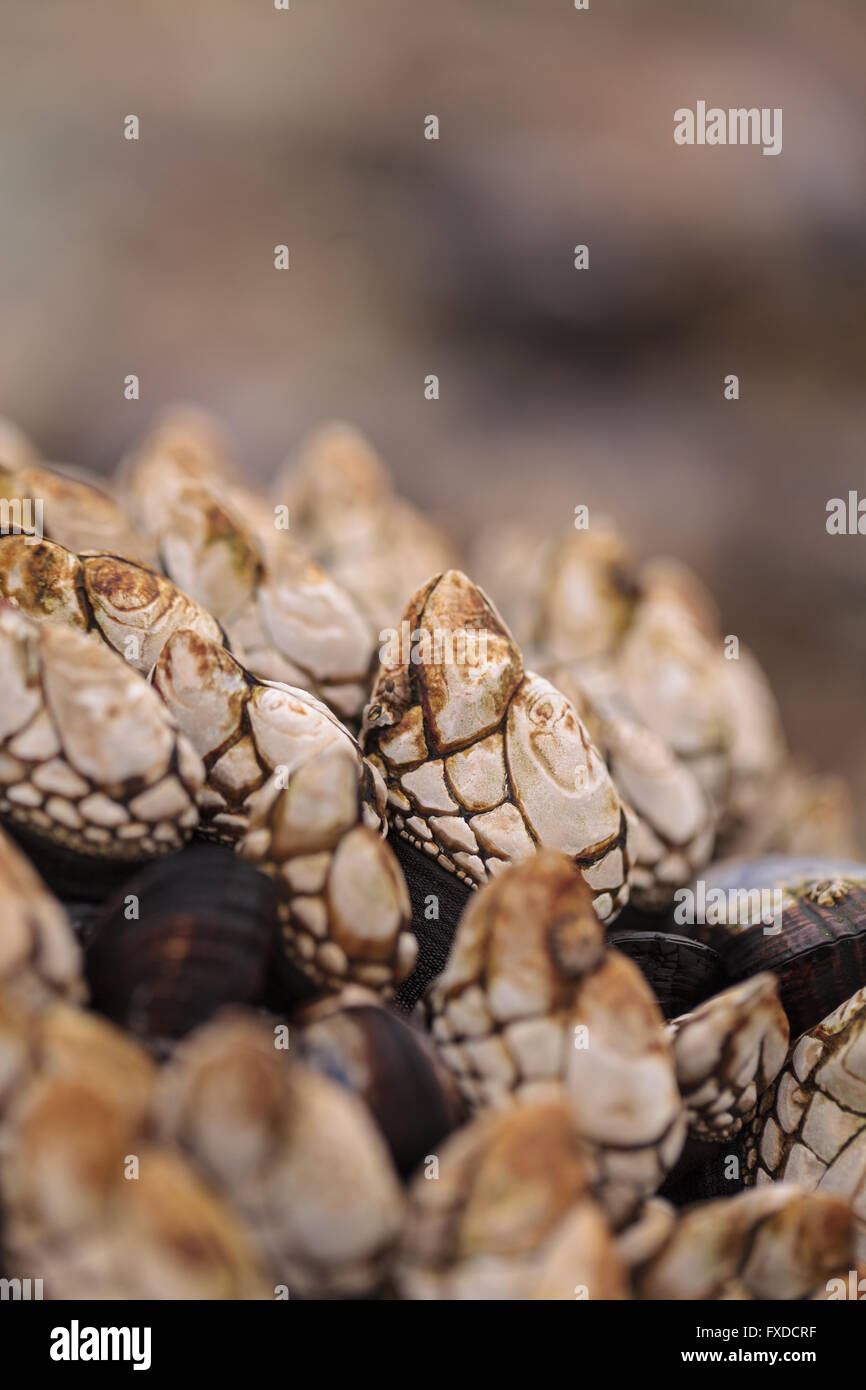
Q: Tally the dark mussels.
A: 4